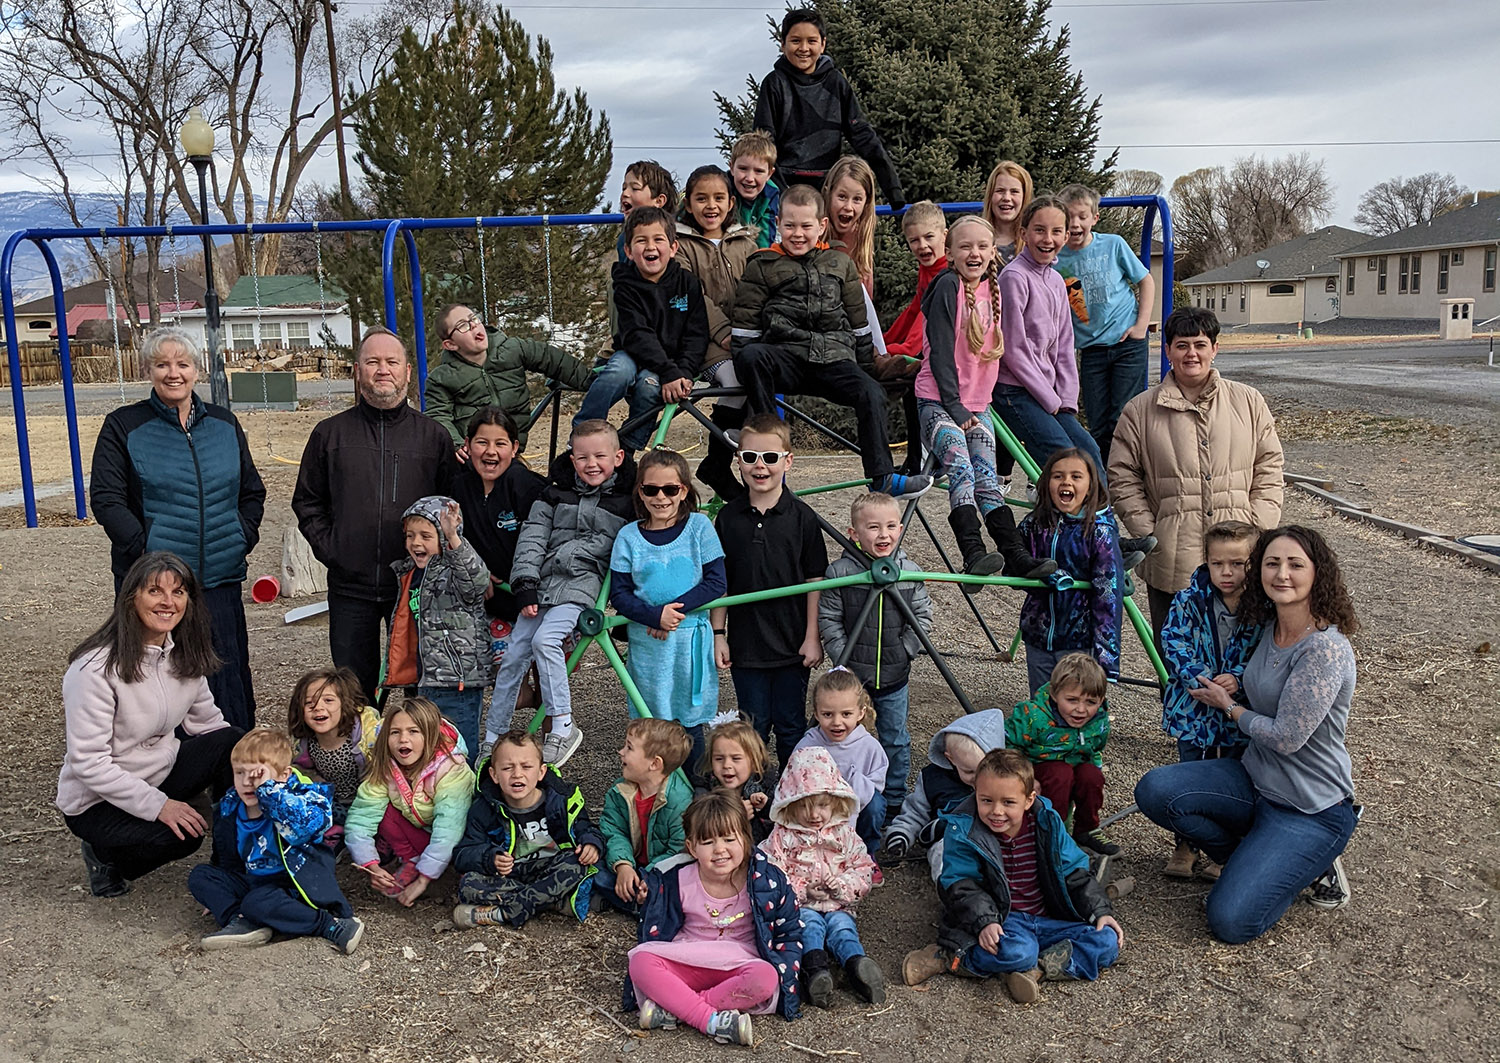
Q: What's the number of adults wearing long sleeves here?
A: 5